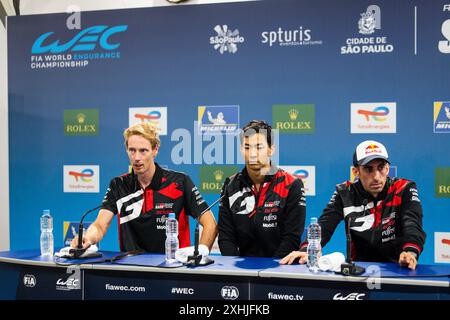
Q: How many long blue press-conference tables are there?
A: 1